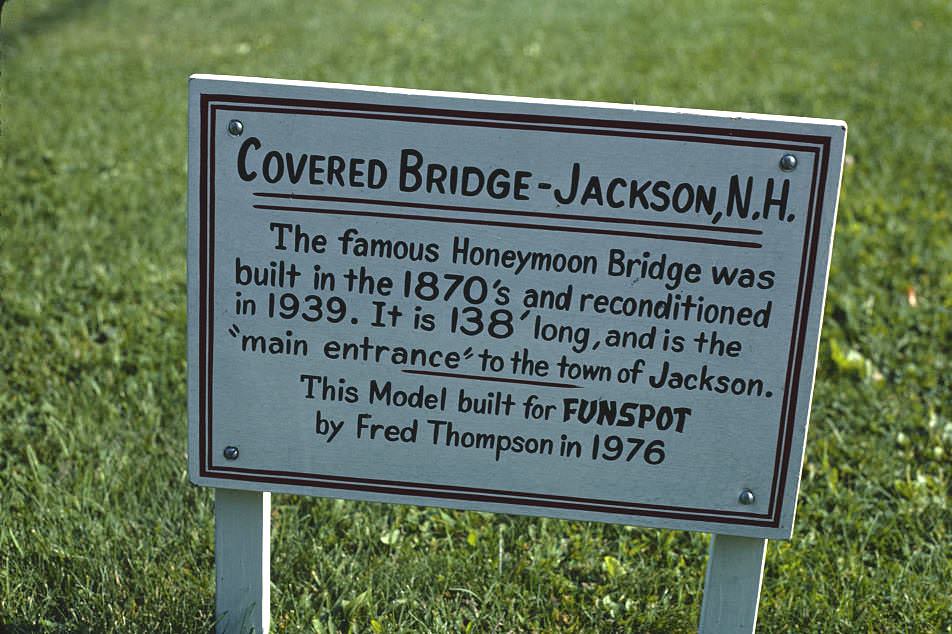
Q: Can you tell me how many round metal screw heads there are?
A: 4